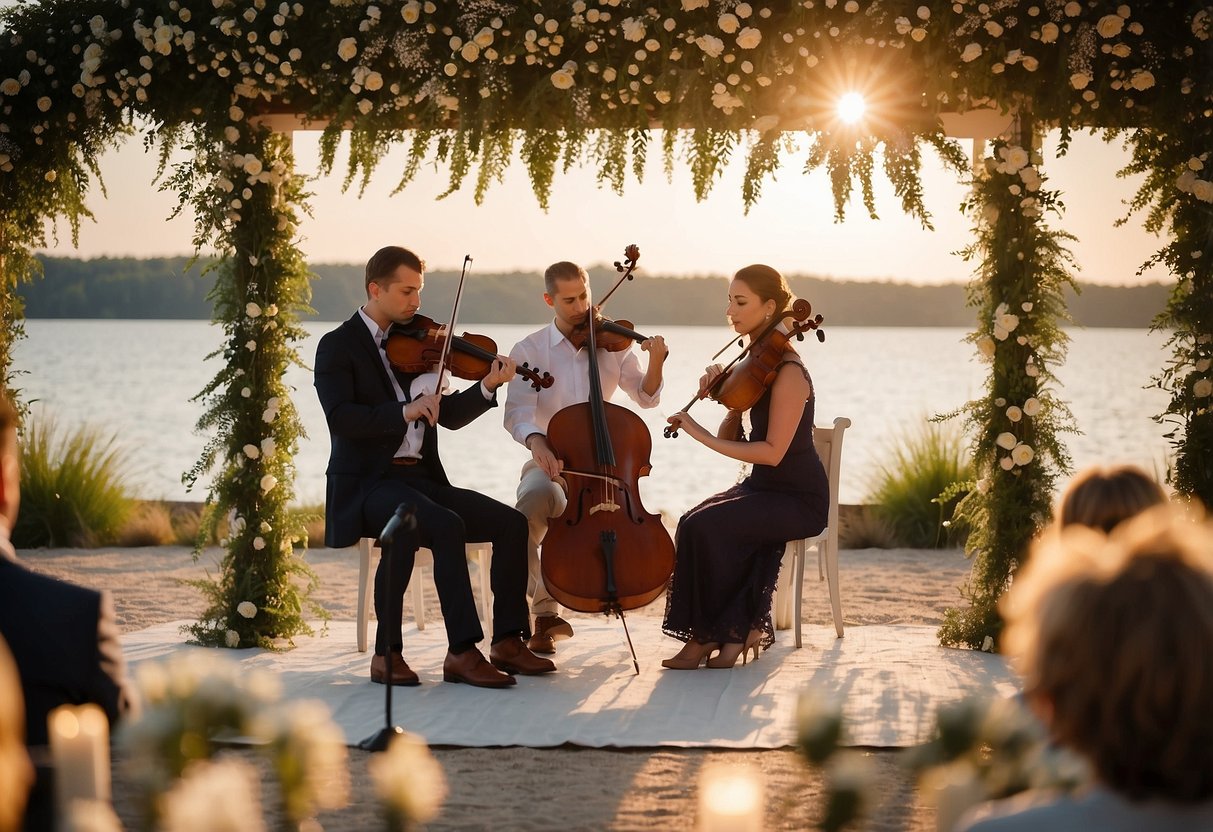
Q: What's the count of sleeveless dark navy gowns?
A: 1